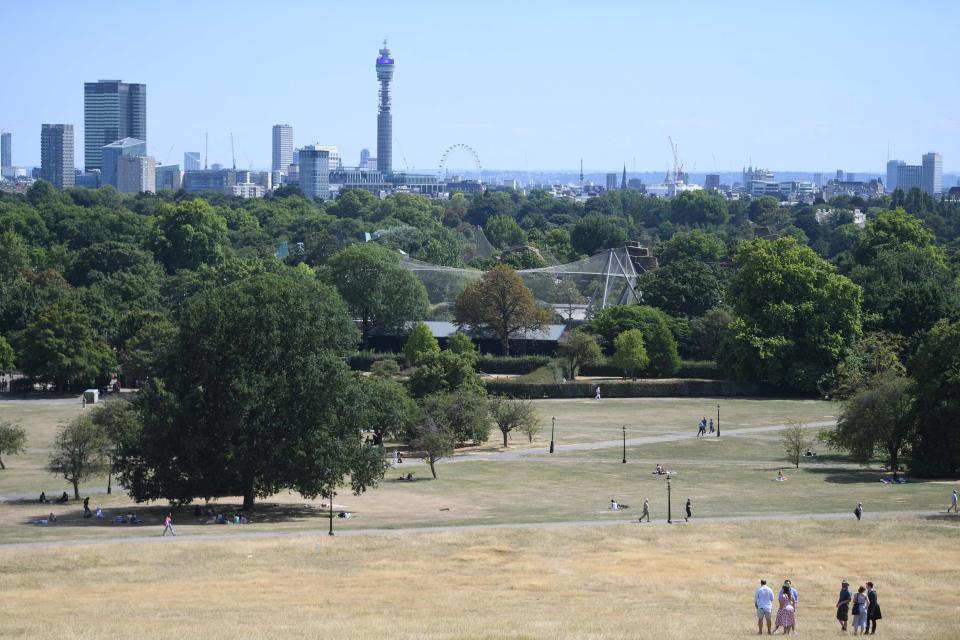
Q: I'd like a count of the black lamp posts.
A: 6